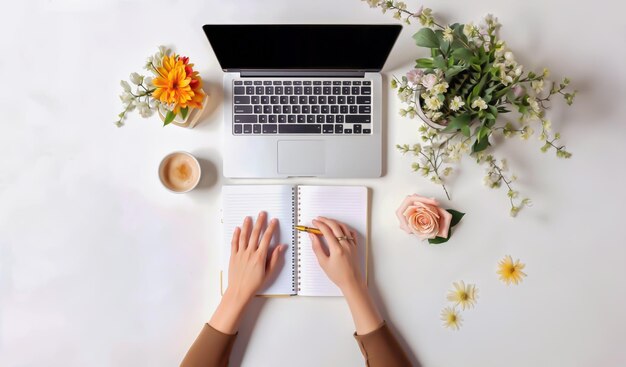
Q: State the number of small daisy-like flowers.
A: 3